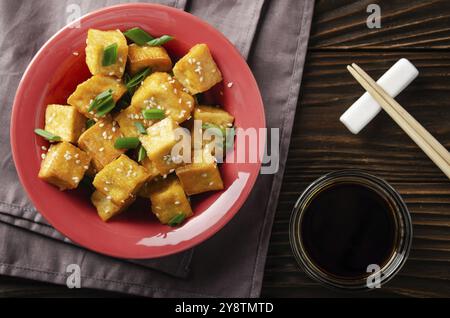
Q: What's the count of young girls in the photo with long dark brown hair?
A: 0